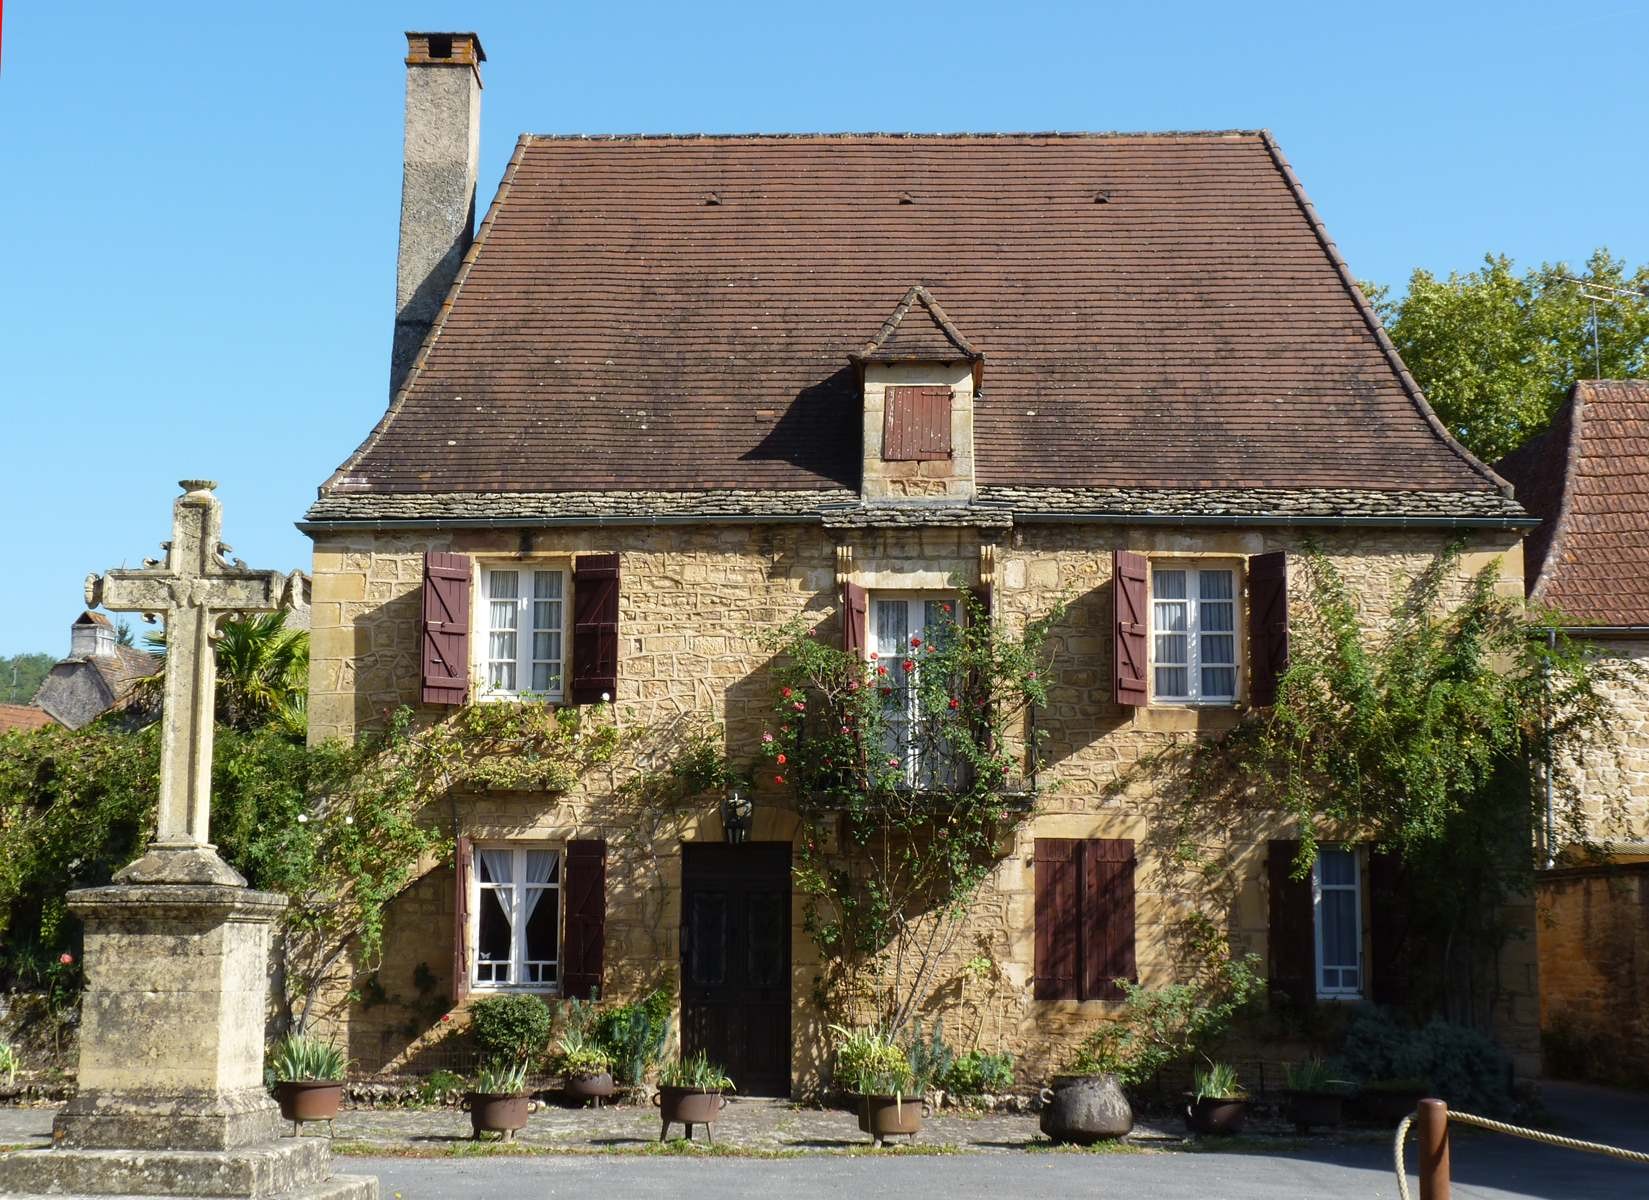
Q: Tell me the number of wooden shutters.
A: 13